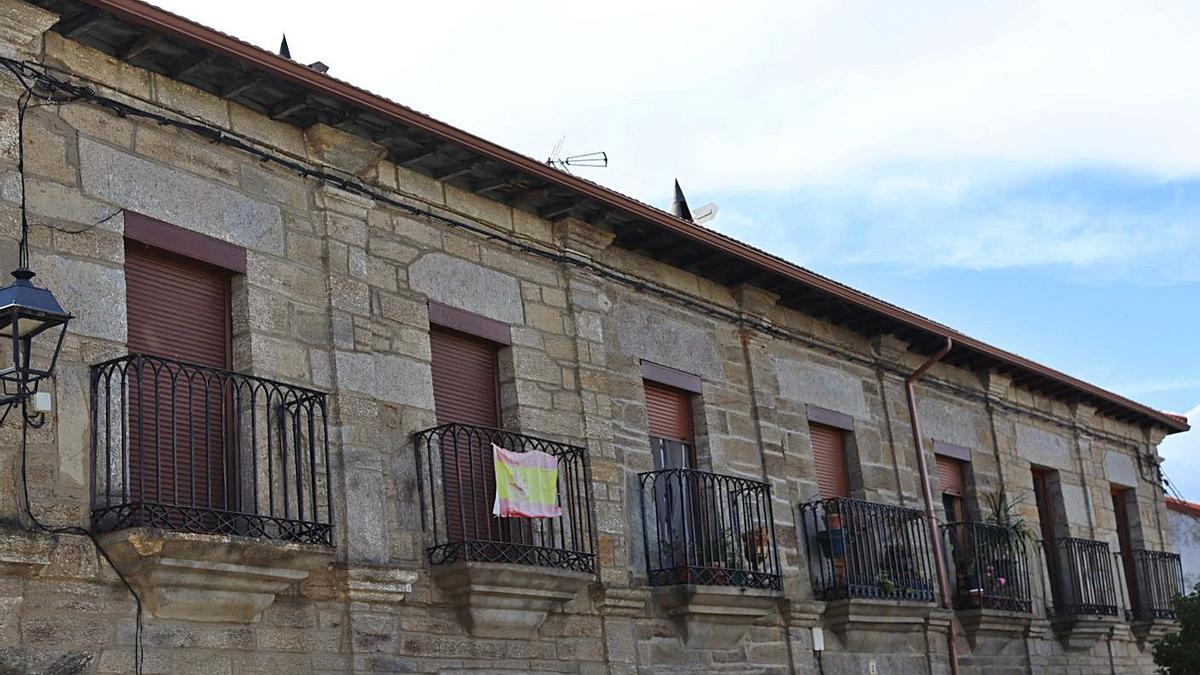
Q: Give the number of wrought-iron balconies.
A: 7